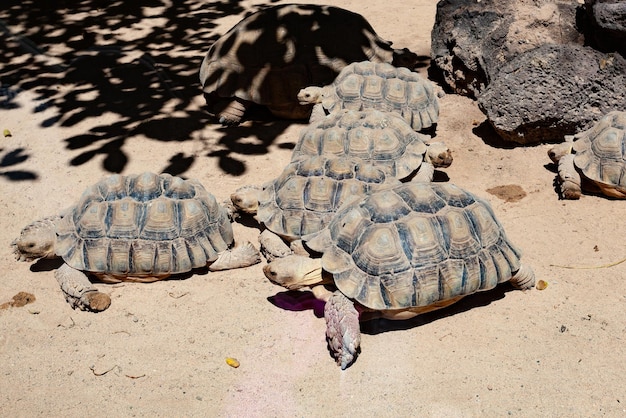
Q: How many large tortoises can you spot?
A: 7